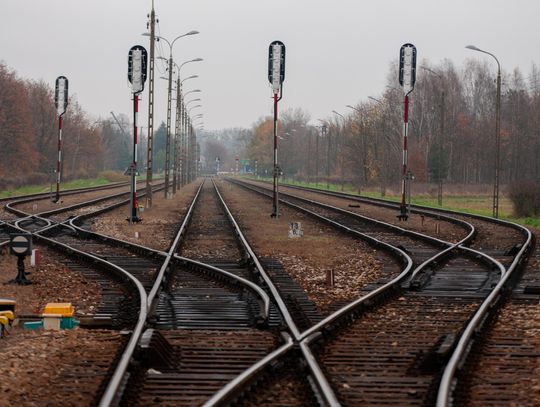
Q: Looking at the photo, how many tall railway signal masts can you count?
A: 4